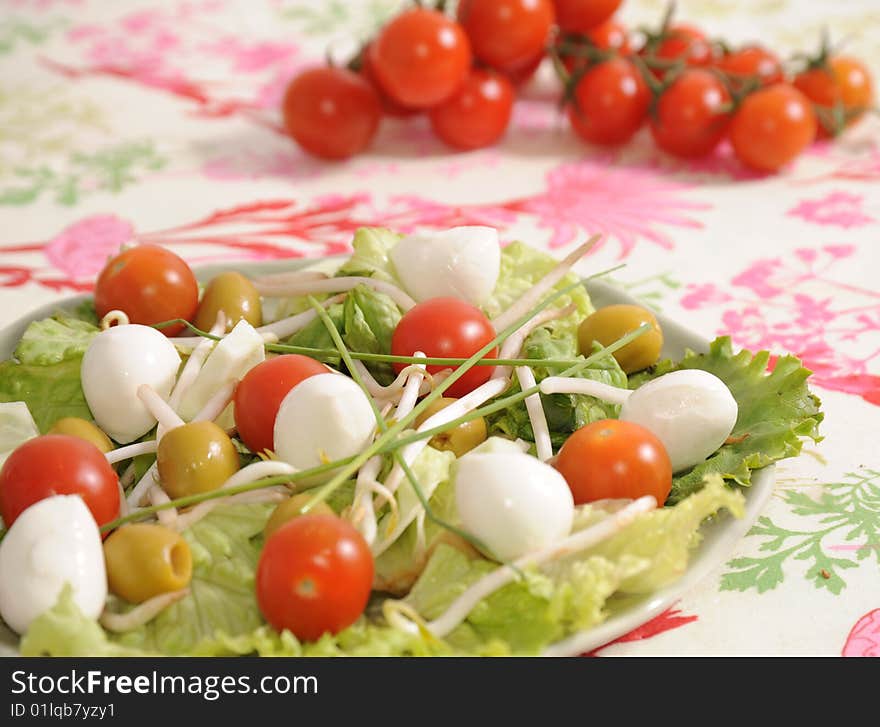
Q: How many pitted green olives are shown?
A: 7